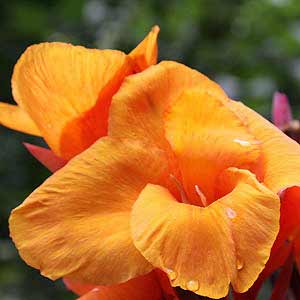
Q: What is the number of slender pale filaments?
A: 2